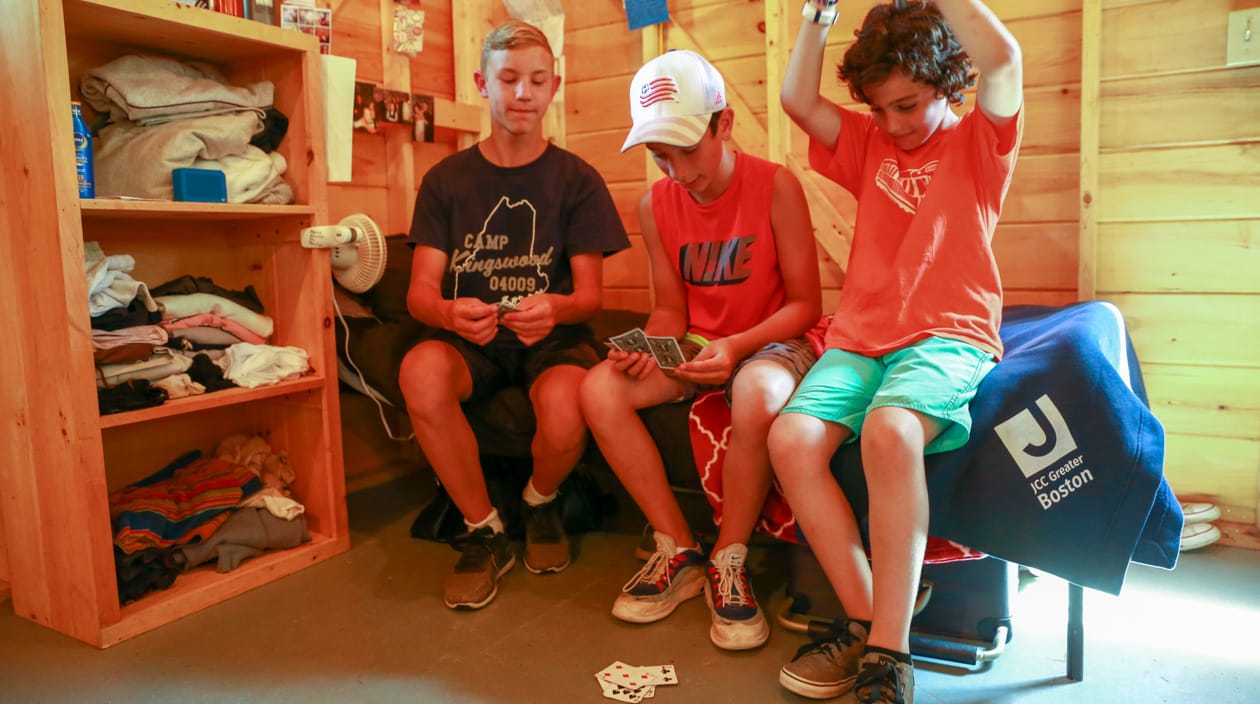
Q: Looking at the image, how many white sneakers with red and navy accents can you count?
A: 2